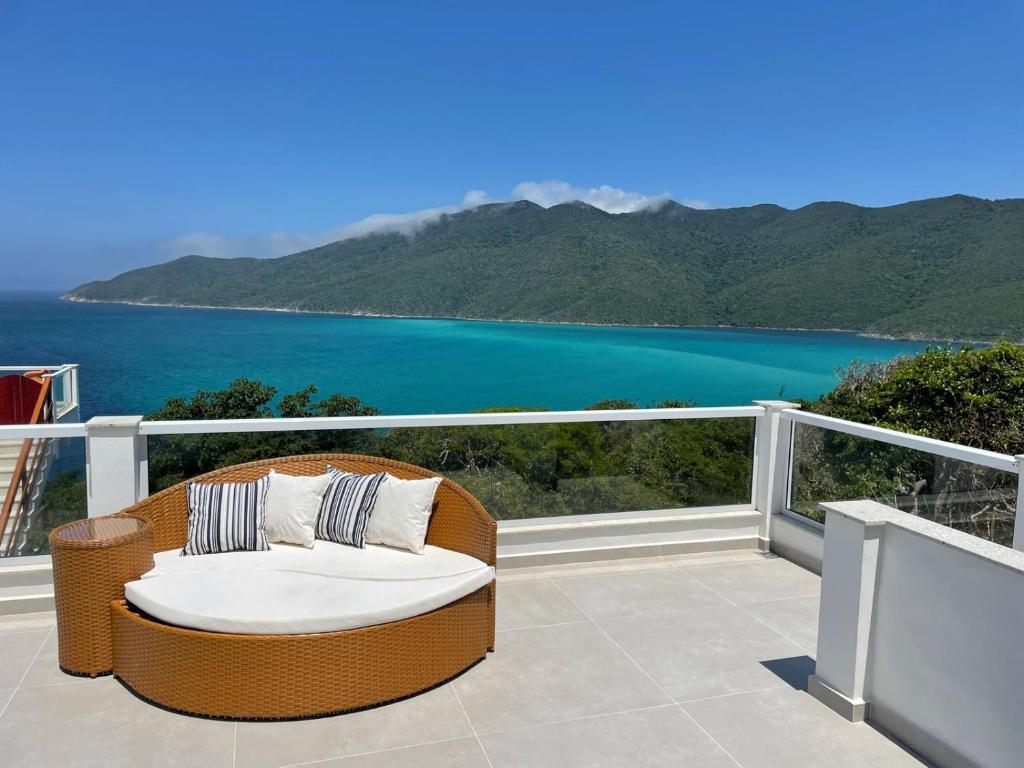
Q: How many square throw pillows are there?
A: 4